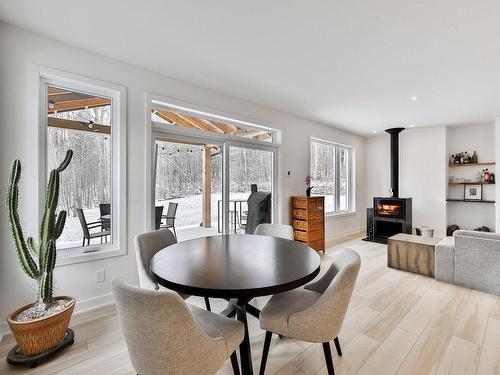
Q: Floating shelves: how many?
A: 3